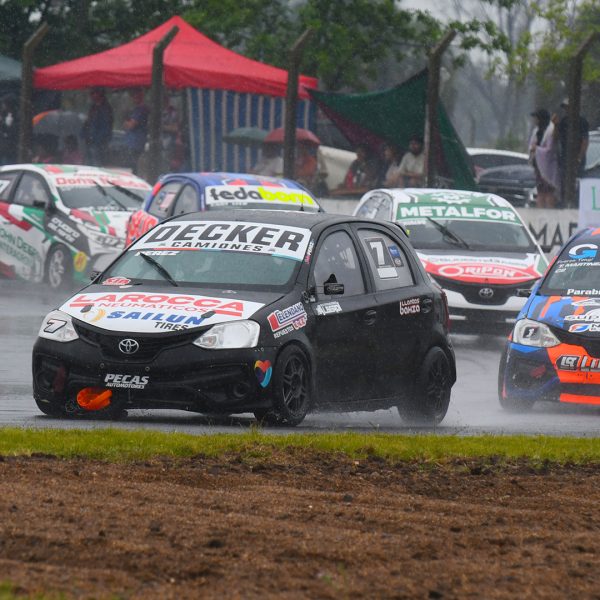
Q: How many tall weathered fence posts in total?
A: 5